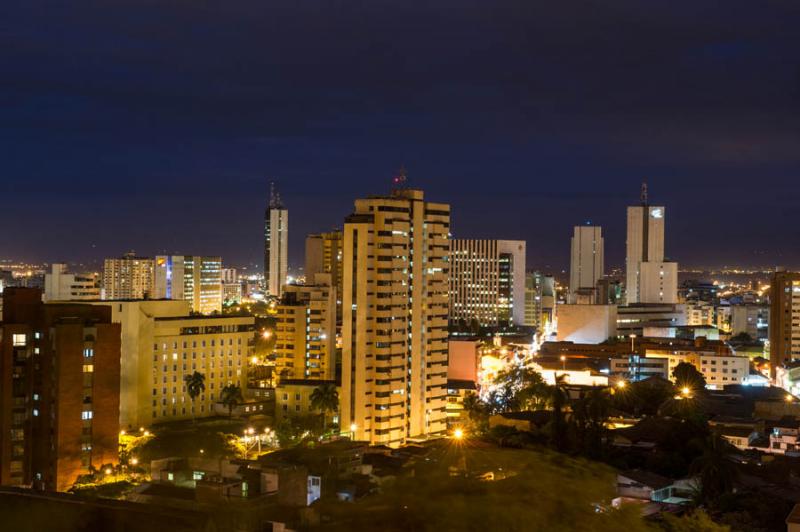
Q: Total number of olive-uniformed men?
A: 0